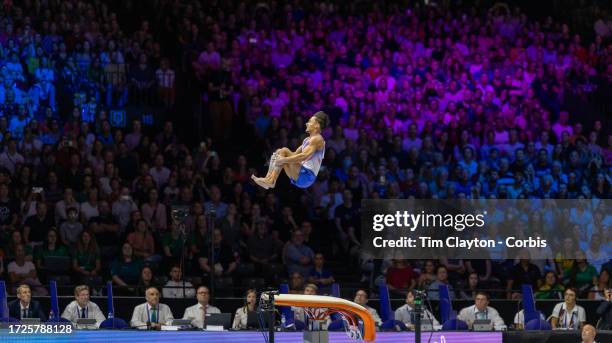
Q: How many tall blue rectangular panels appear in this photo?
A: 8